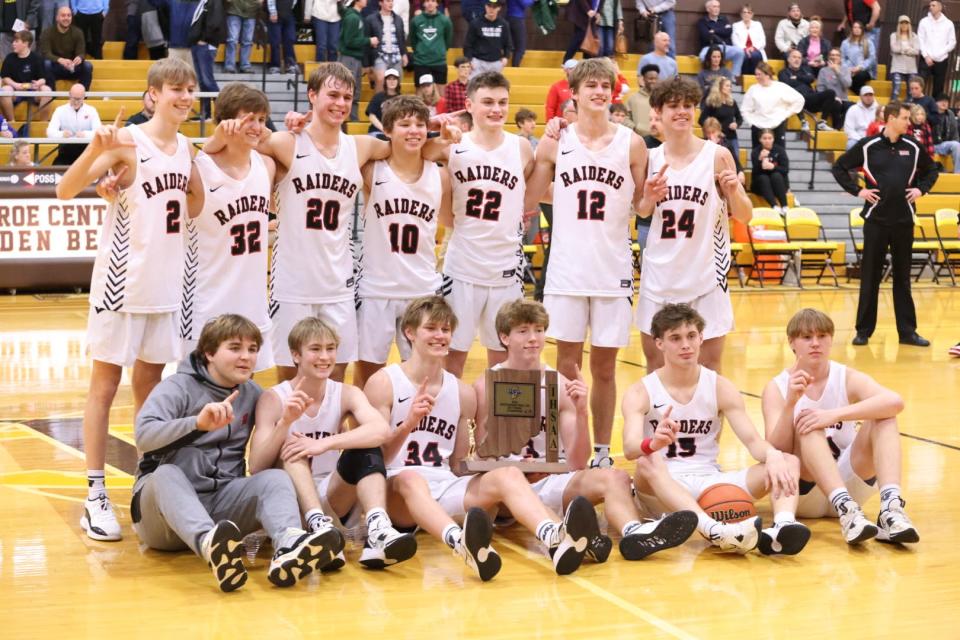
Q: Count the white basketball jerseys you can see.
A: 12